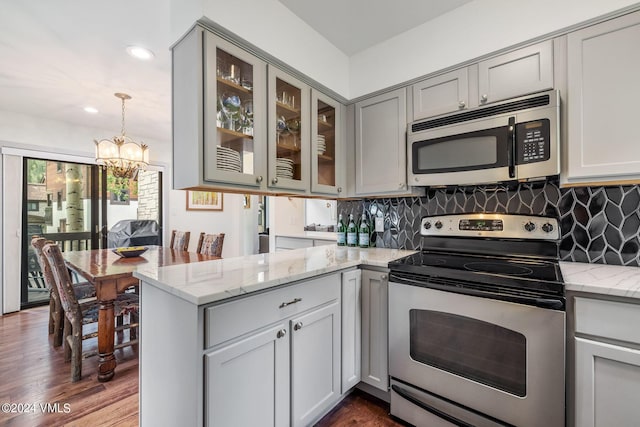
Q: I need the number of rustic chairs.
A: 4